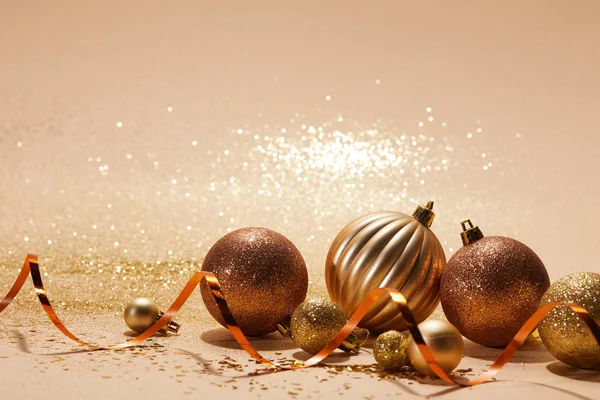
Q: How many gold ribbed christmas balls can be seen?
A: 1